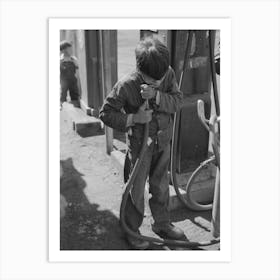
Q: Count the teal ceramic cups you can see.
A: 0